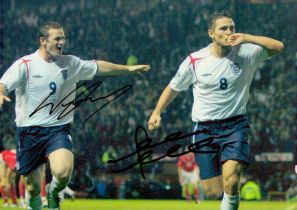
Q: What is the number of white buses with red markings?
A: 0